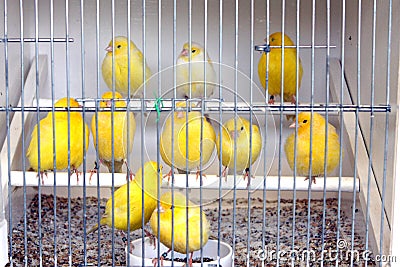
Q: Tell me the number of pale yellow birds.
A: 1